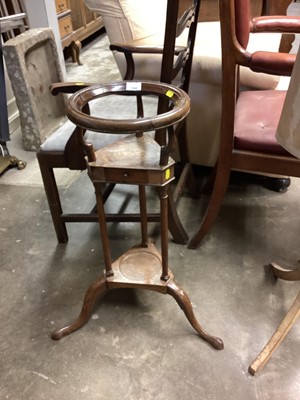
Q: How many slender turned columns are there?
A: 3